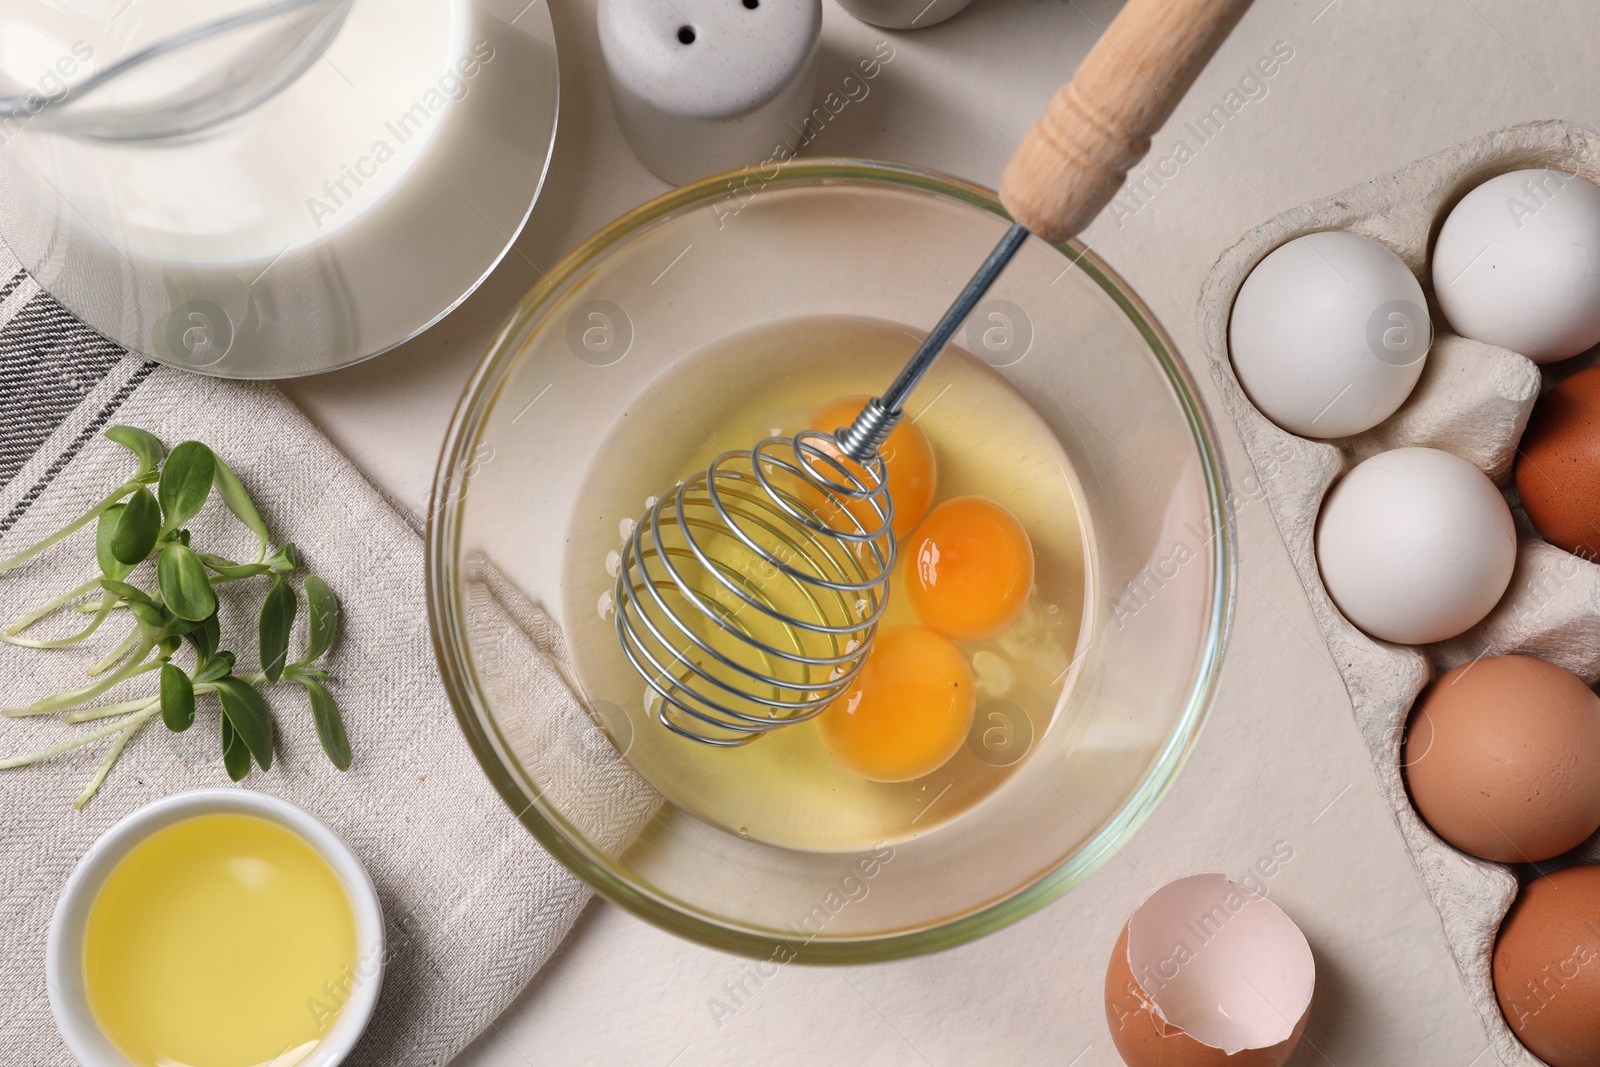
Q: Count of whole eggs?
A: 6